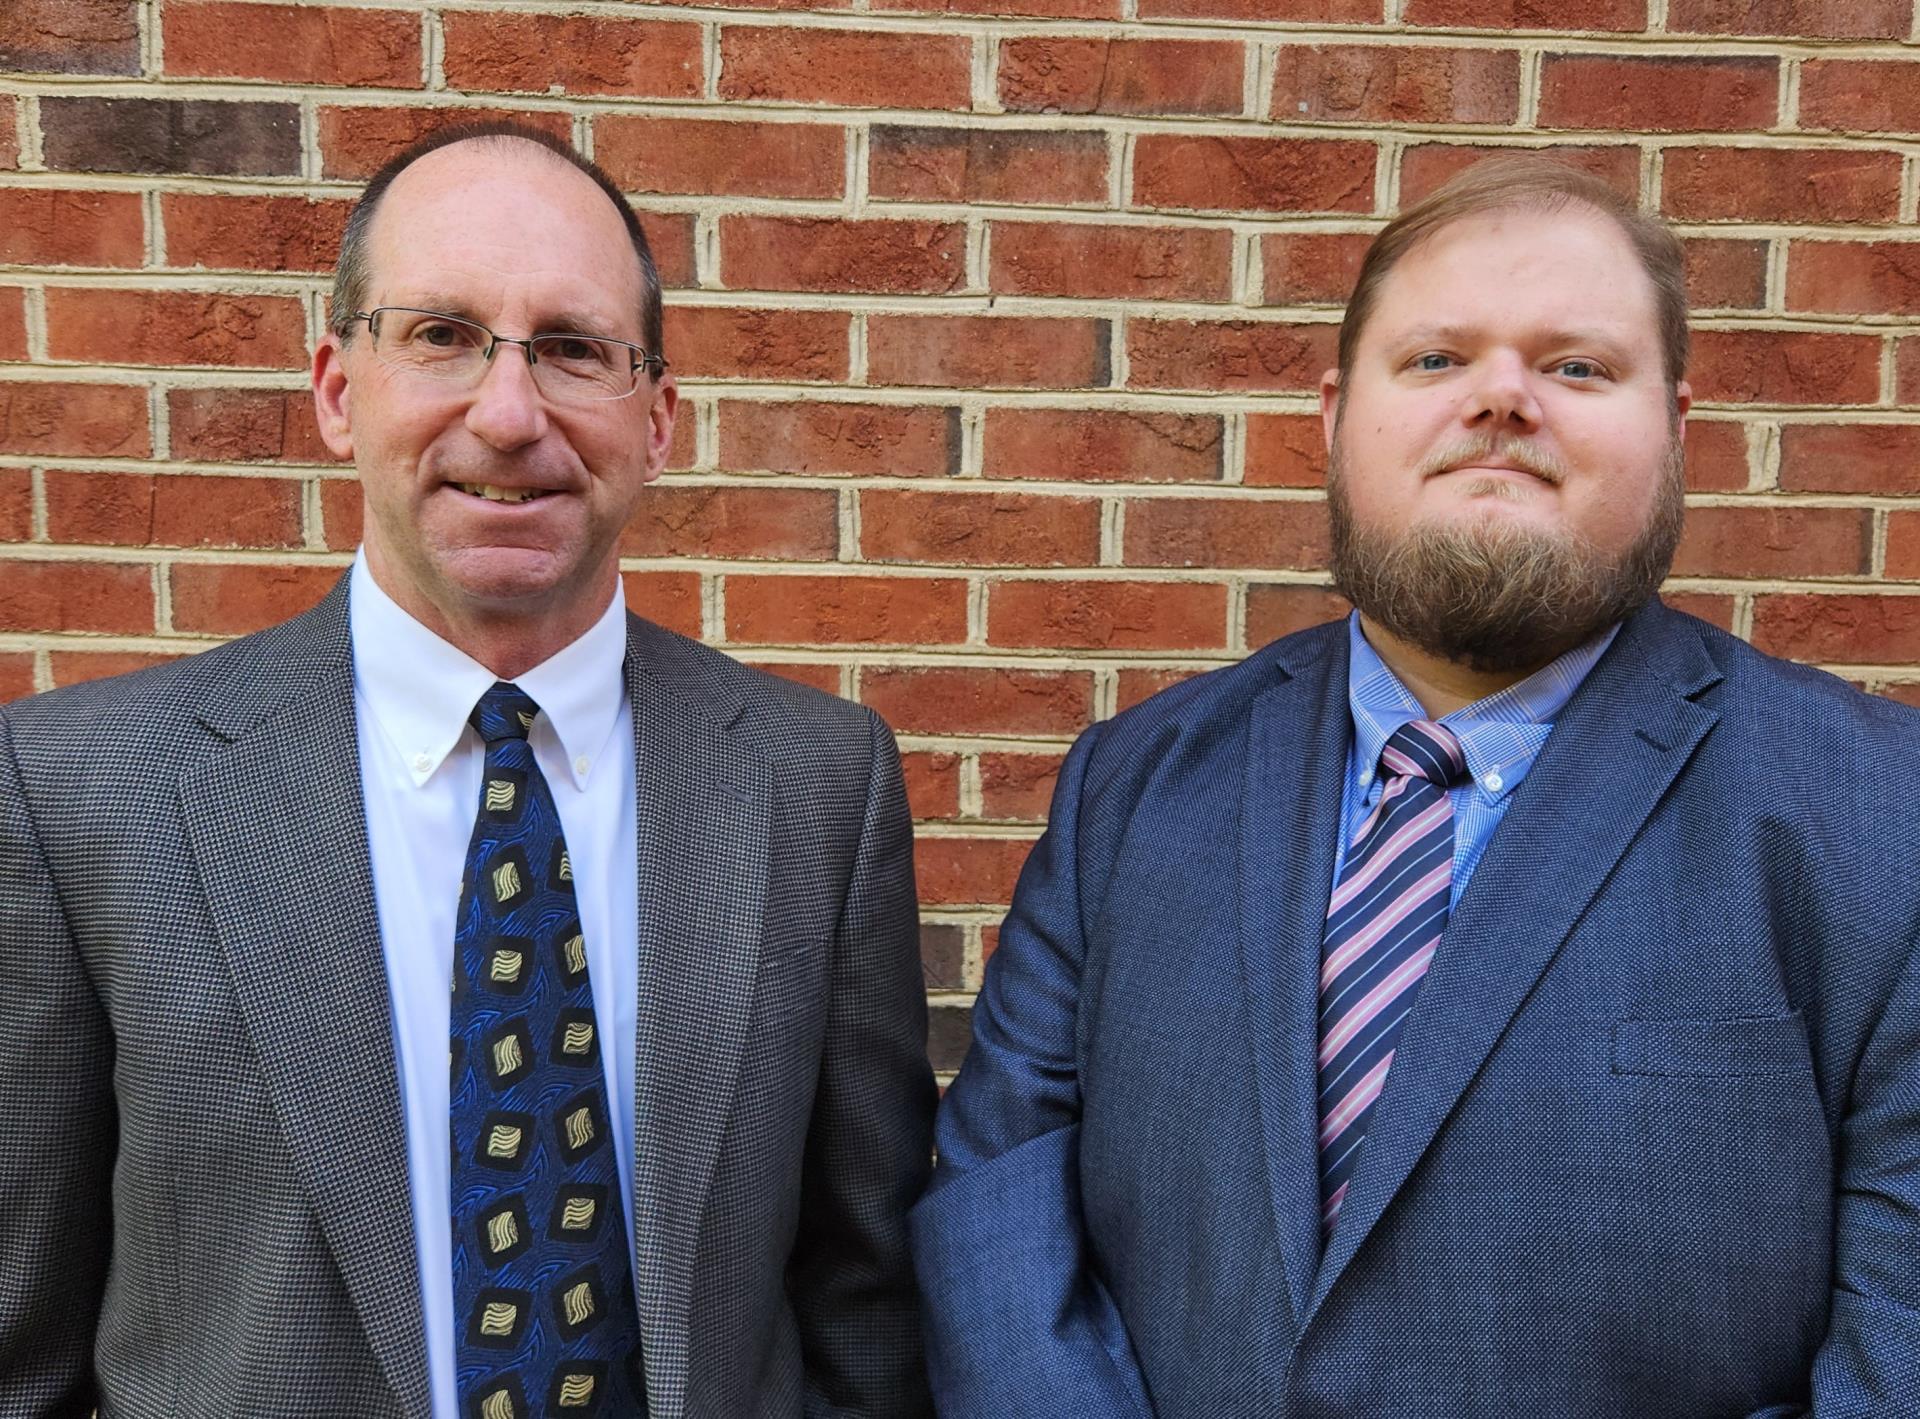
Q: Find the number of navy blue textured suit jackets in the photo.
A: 1